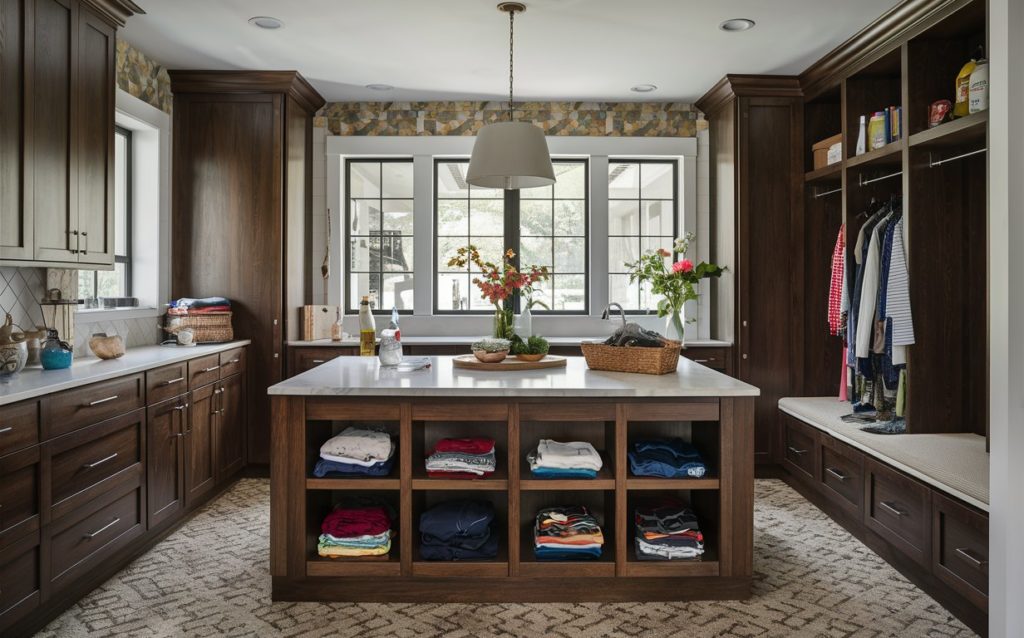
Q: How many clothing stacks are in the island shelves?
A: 8